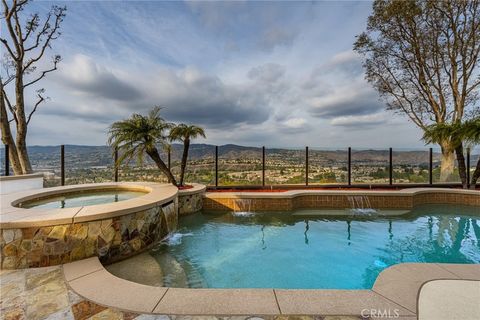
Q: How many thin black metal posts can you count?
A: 11